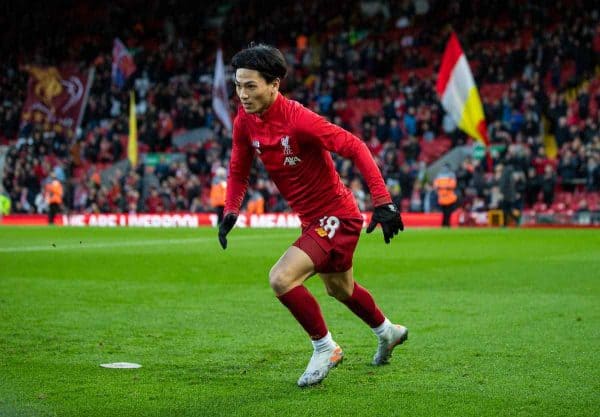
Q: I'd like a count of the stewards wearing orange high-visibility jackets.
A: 4